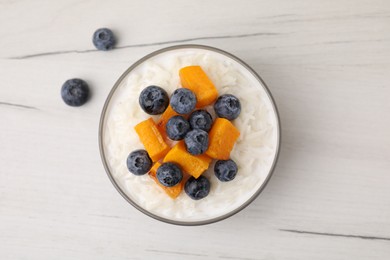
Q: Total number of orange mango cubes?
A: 6